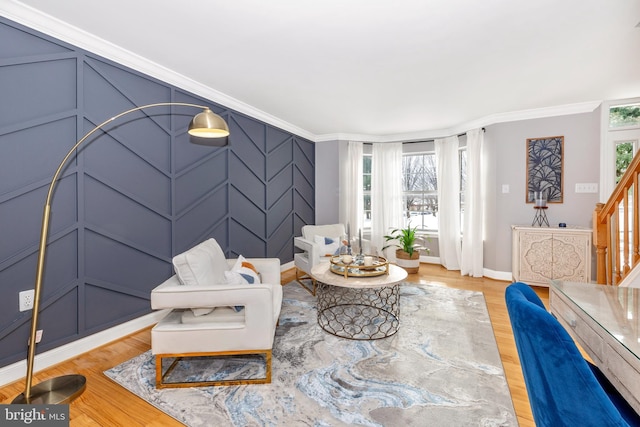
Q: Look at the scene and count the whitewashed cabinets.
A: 1